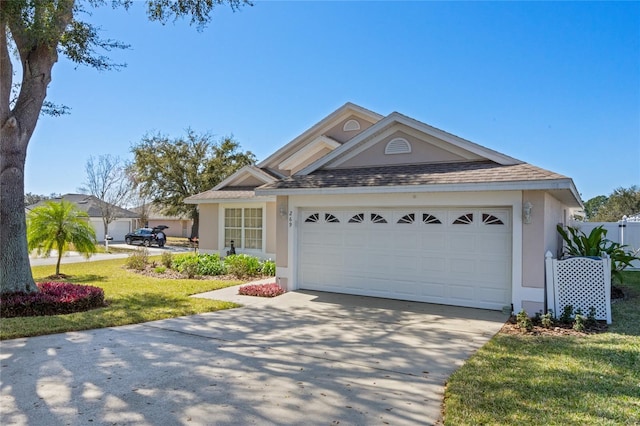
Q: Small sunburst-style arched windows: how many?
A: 8